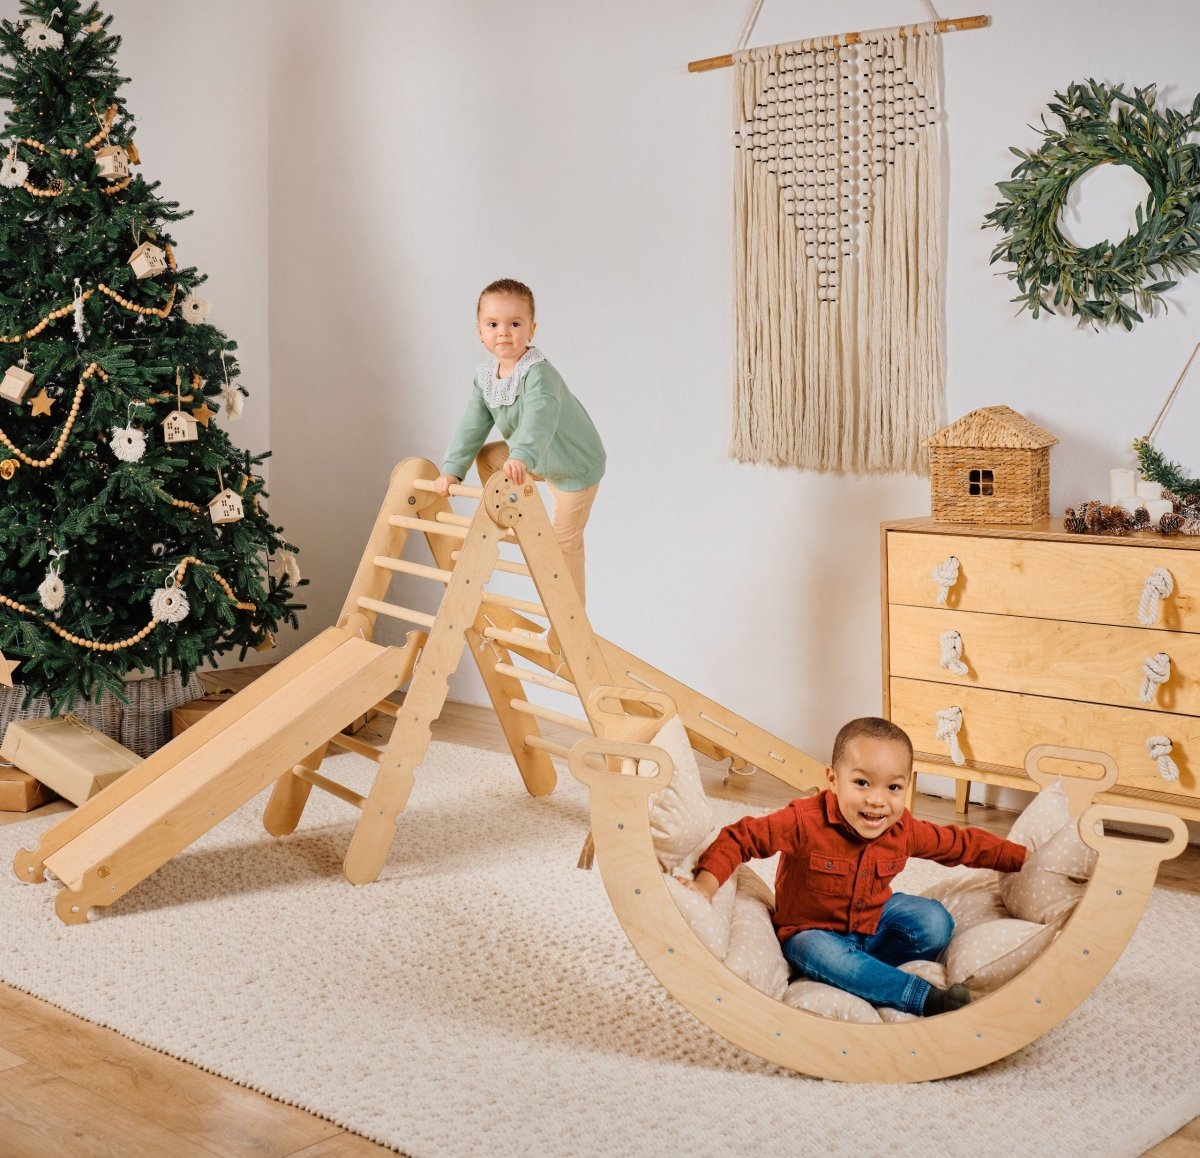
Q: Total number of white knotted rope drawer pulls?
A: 6